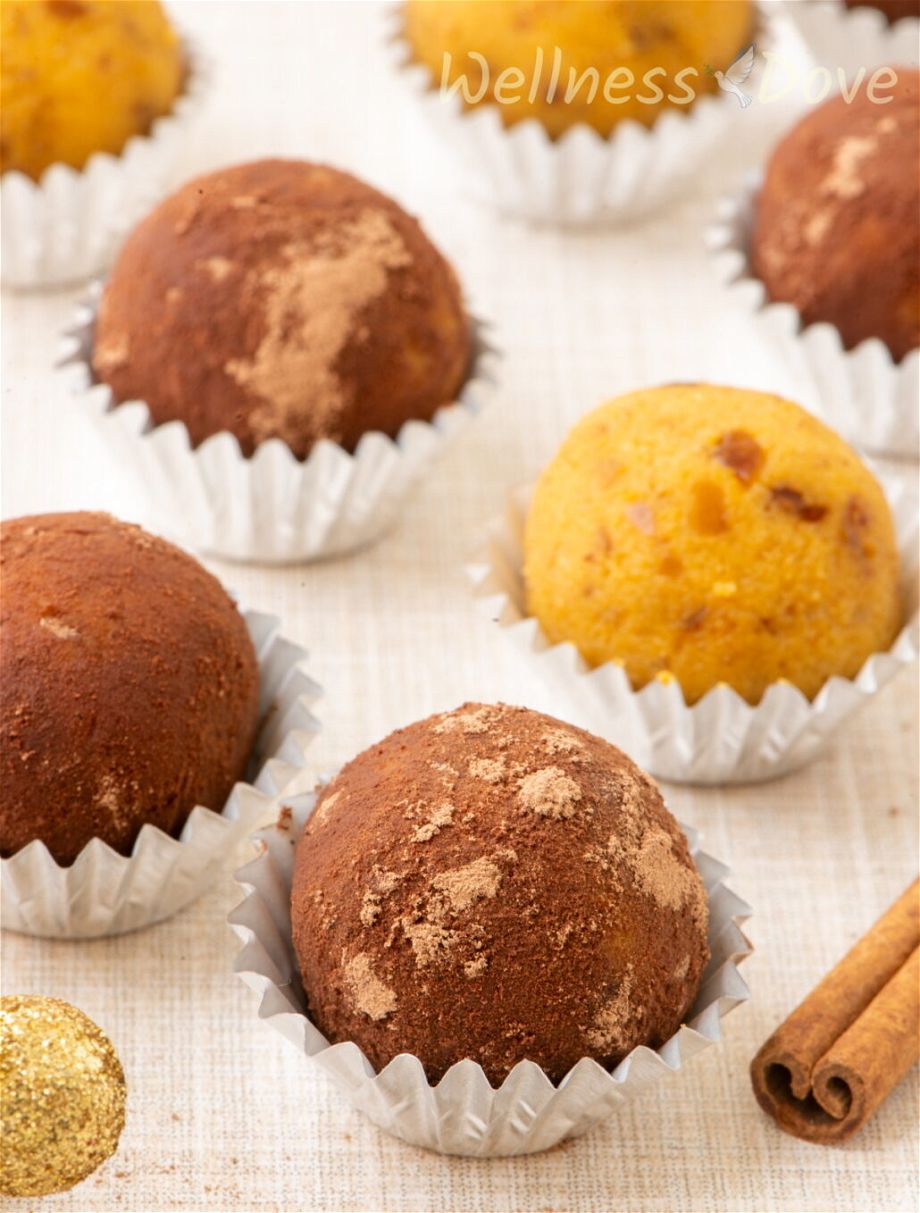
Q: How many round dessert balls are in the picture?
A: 8